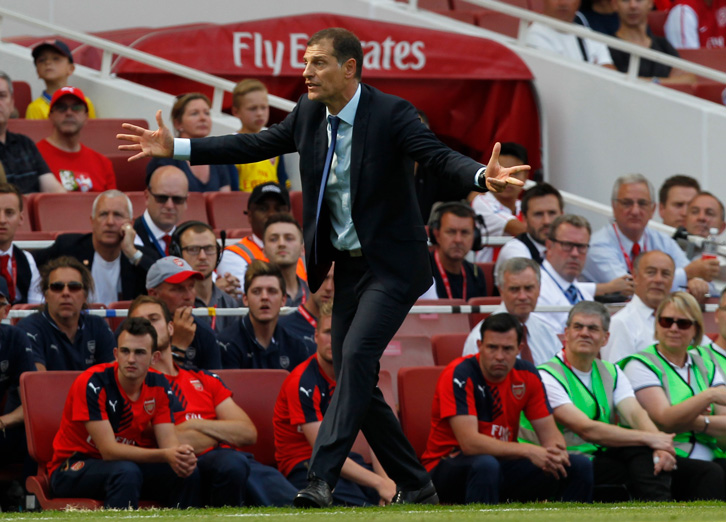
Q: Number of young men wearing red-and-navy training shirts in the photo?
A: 4